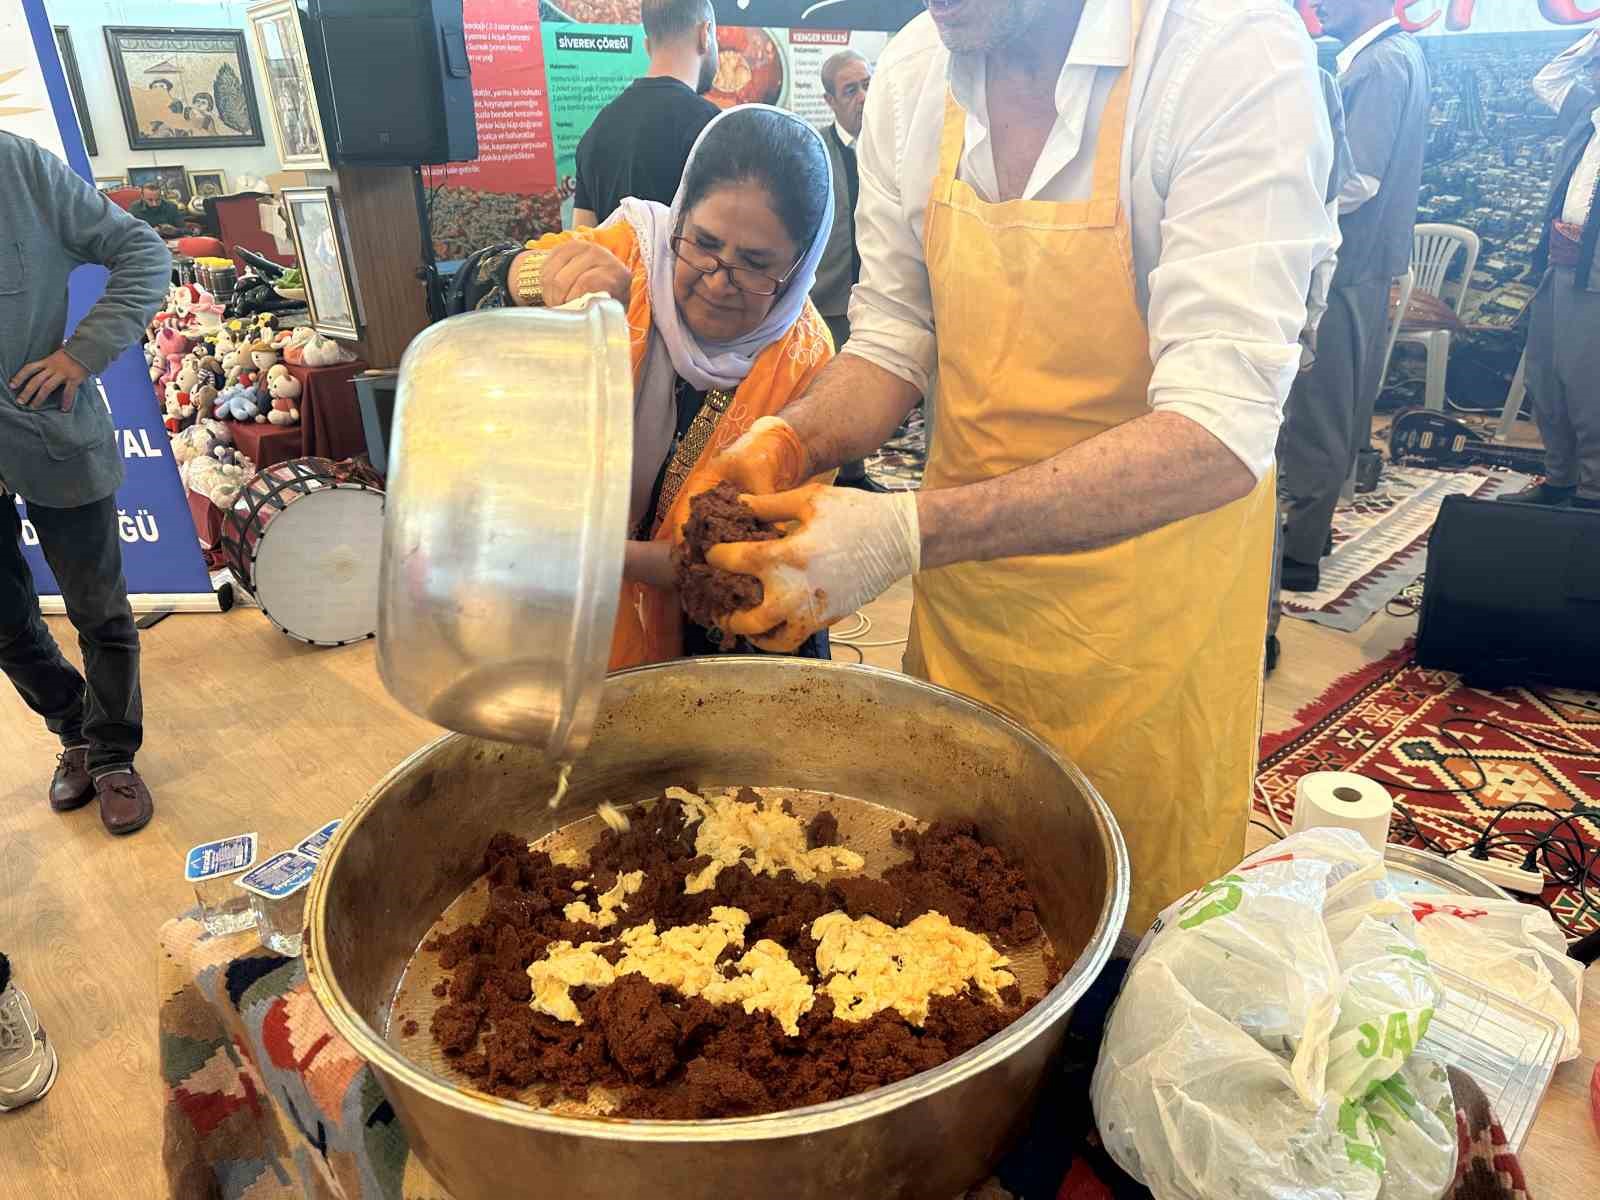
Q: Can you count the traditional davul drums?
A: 1